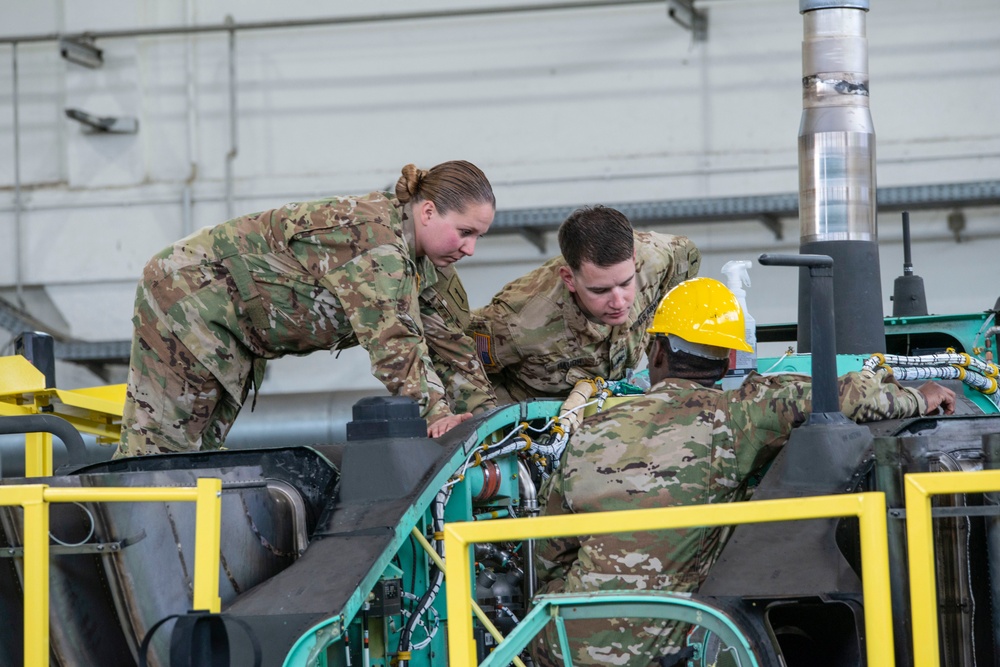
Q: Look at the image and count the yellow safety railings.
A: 3